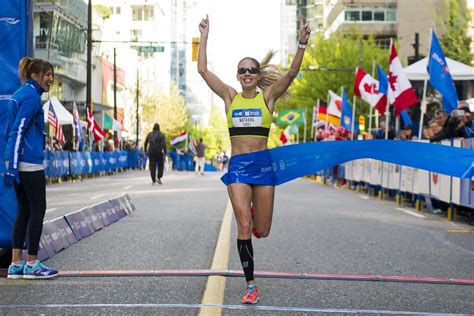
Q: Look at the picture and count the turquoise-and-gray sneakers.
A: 2